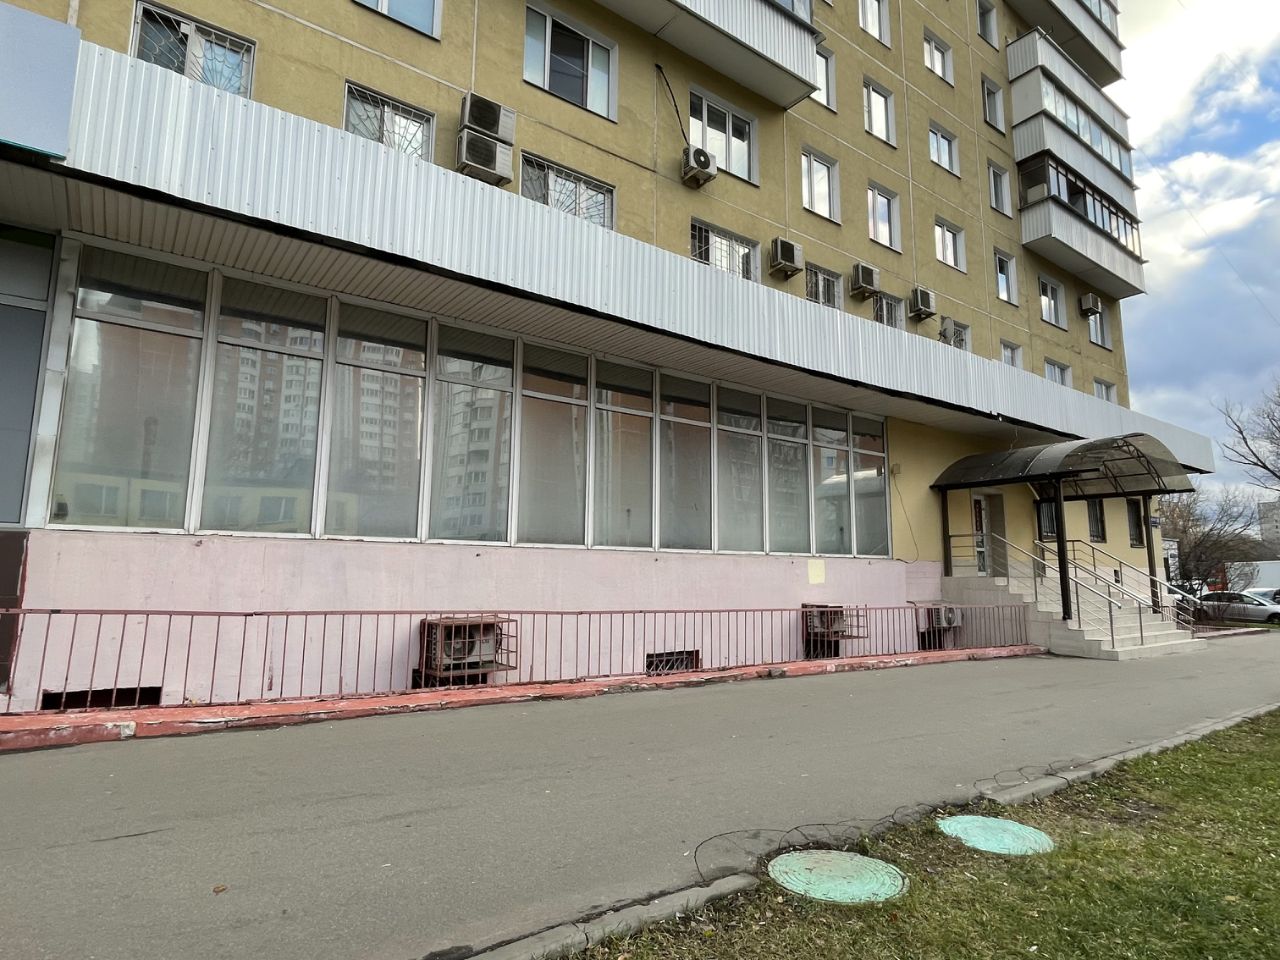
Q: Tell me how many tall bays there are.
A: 11